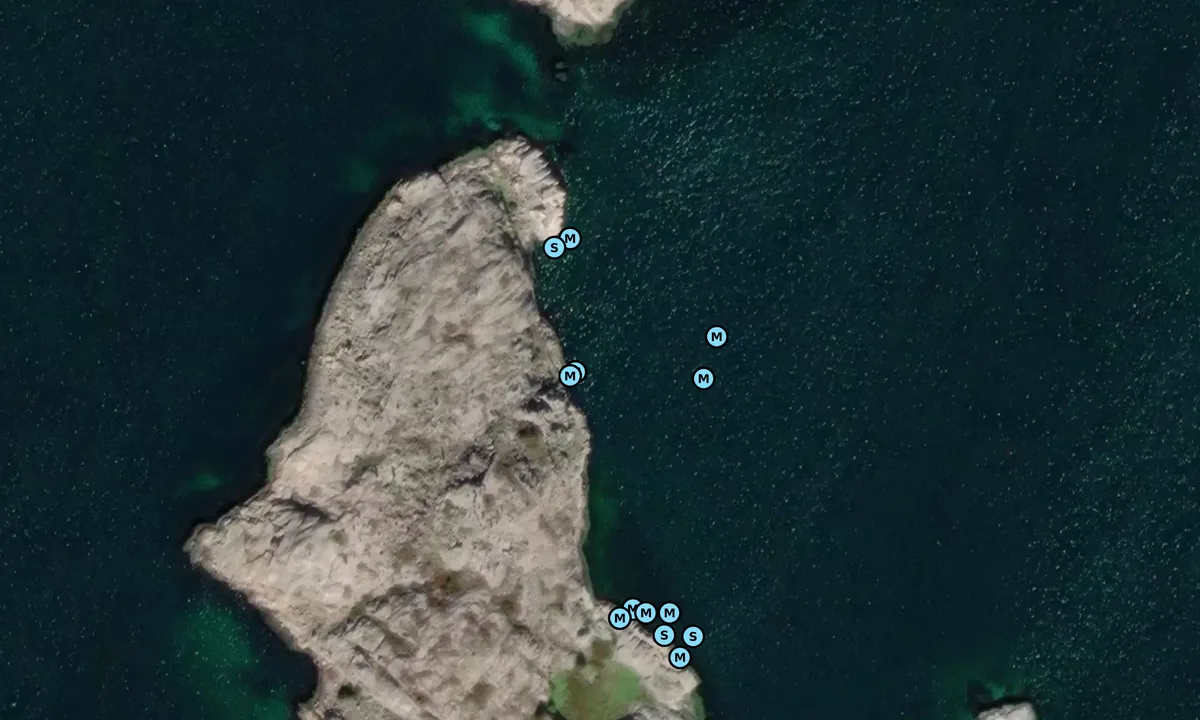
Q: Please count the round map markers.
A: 13